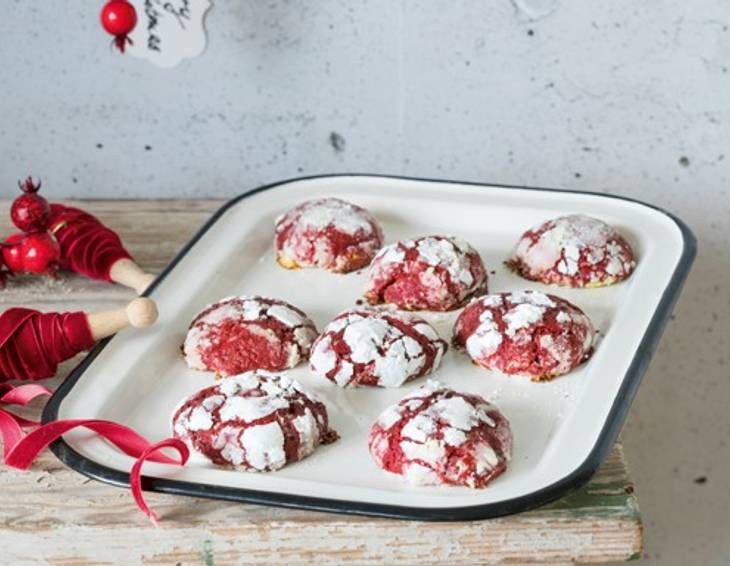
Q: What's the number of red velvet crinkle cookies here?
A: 8